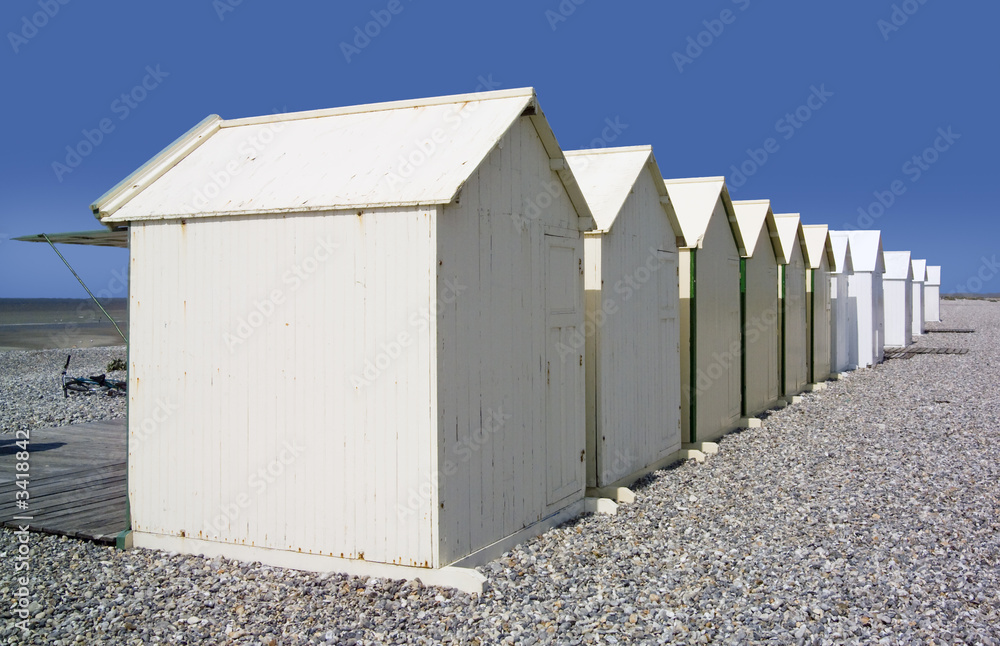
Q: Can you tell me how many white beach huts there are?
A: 11